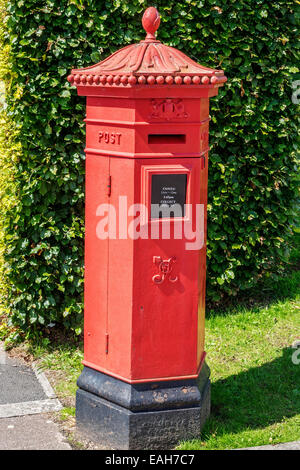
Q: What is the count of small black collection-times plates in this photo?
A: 1